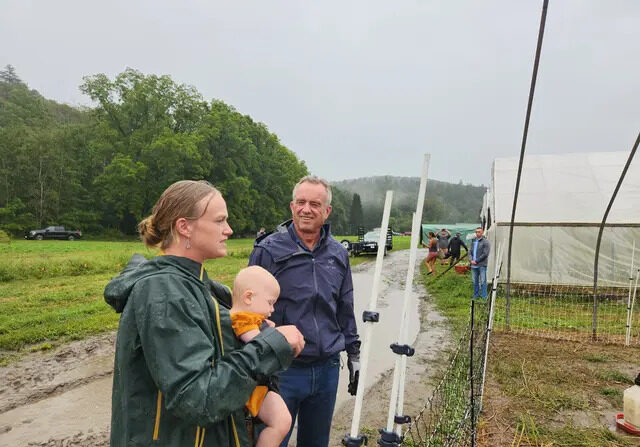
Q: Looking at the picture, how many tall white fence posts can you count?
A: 3